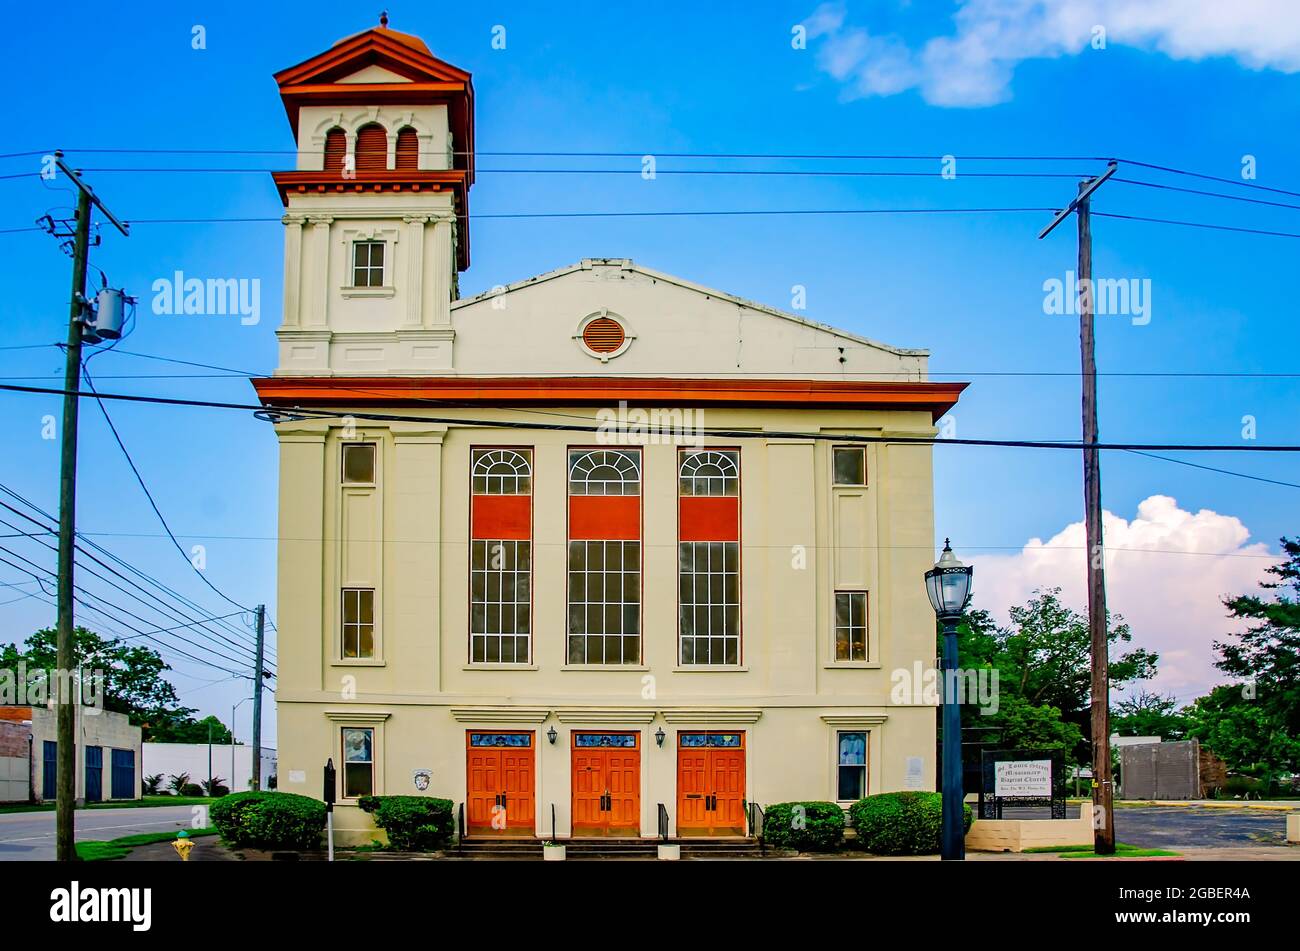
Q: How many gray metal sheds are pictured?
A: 1